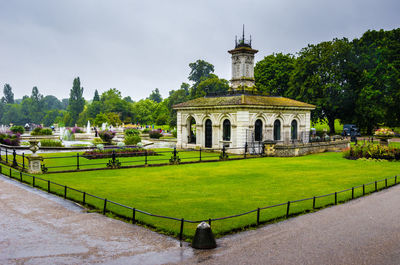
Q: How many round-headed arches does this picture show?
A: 6